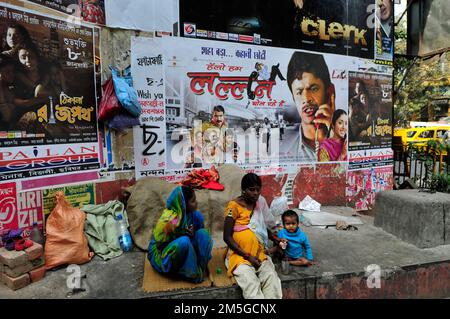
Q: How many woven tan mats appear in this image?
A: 2